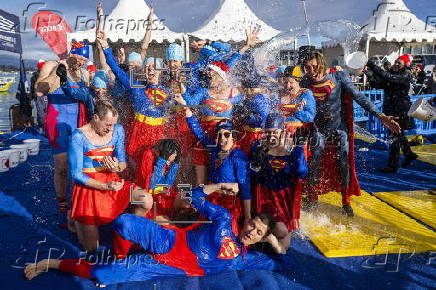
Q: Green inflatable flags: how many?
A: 0